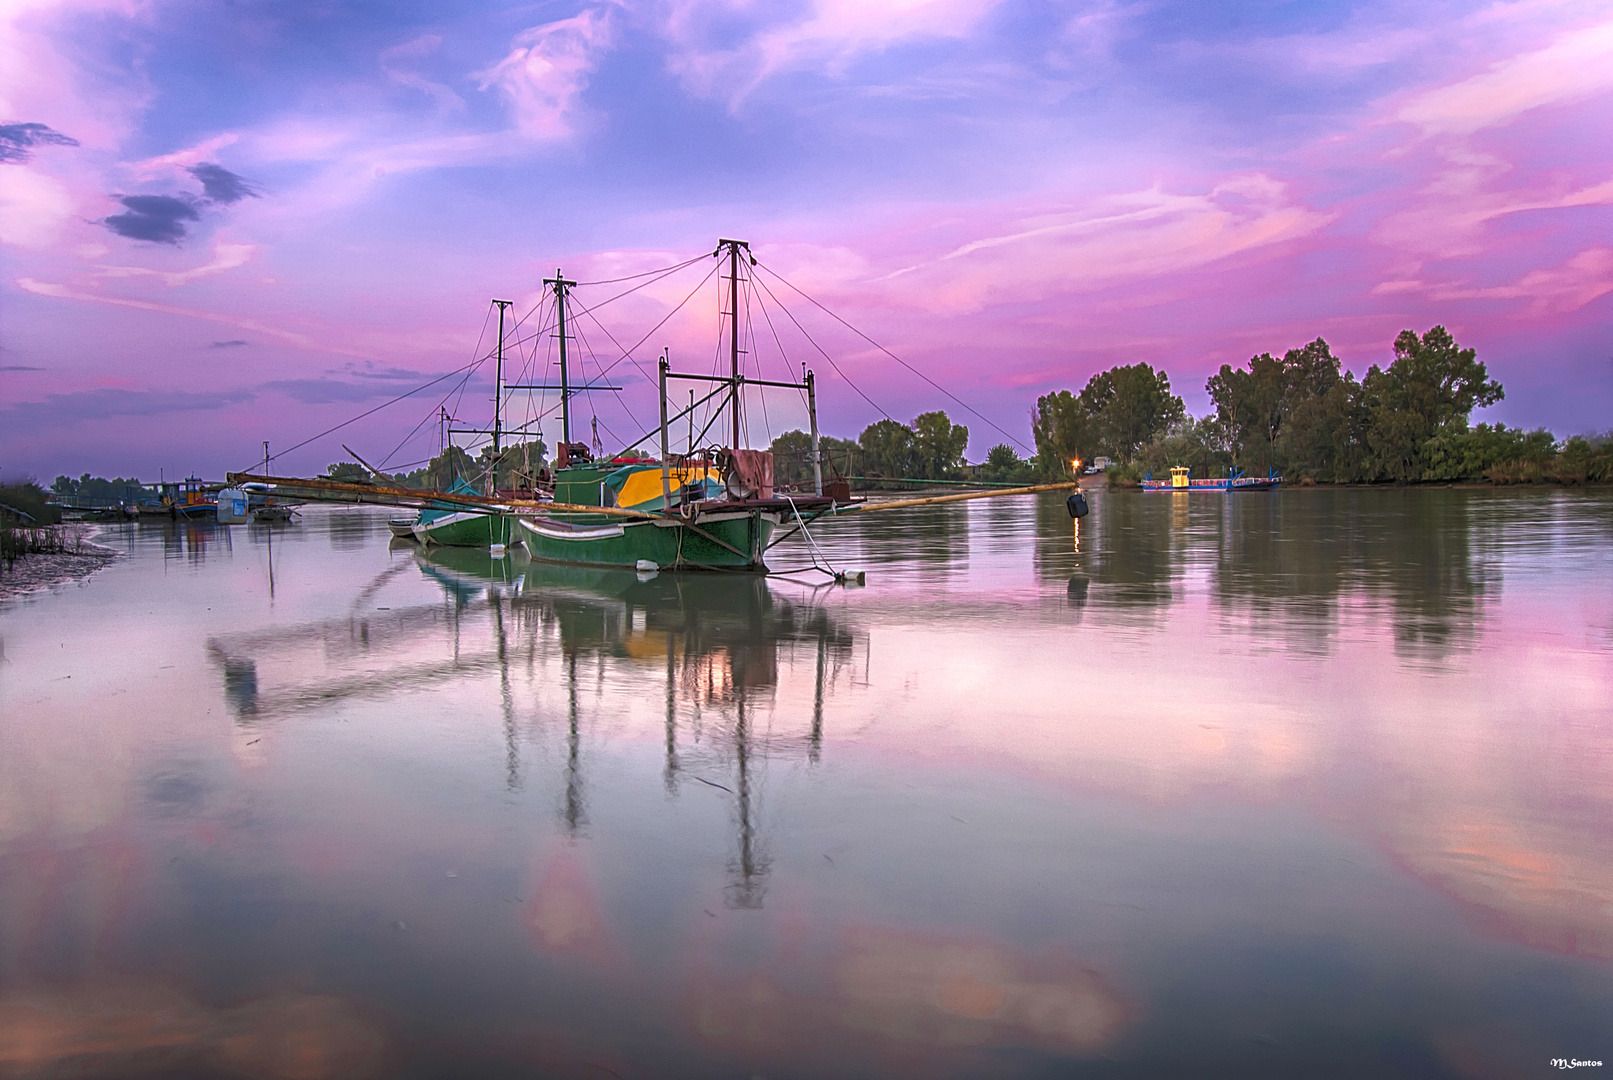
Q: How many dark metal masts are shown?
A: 3